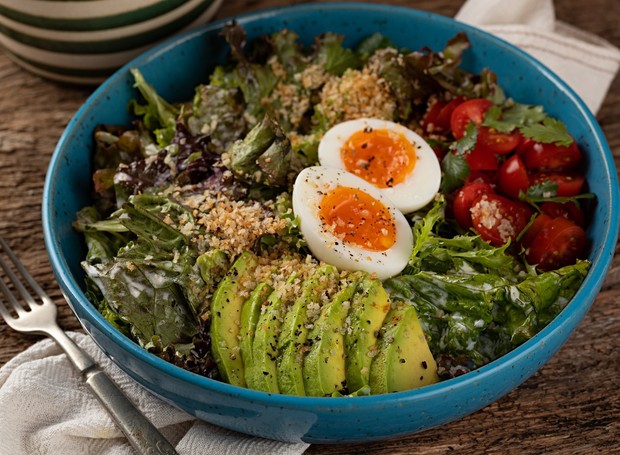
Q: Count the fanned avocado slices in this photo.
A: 7